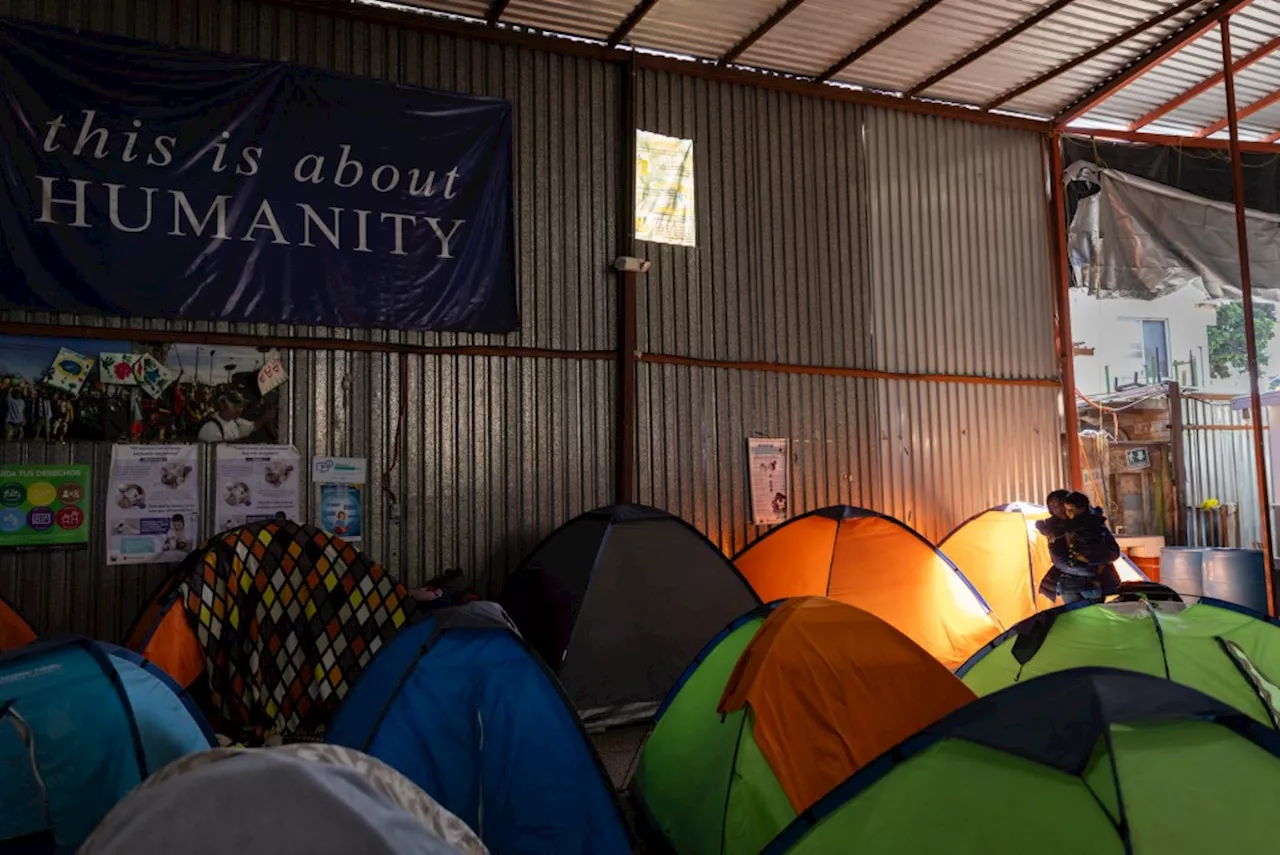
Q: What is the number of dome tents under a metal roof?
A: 11